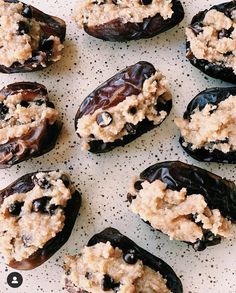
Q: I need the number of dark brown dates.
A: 9